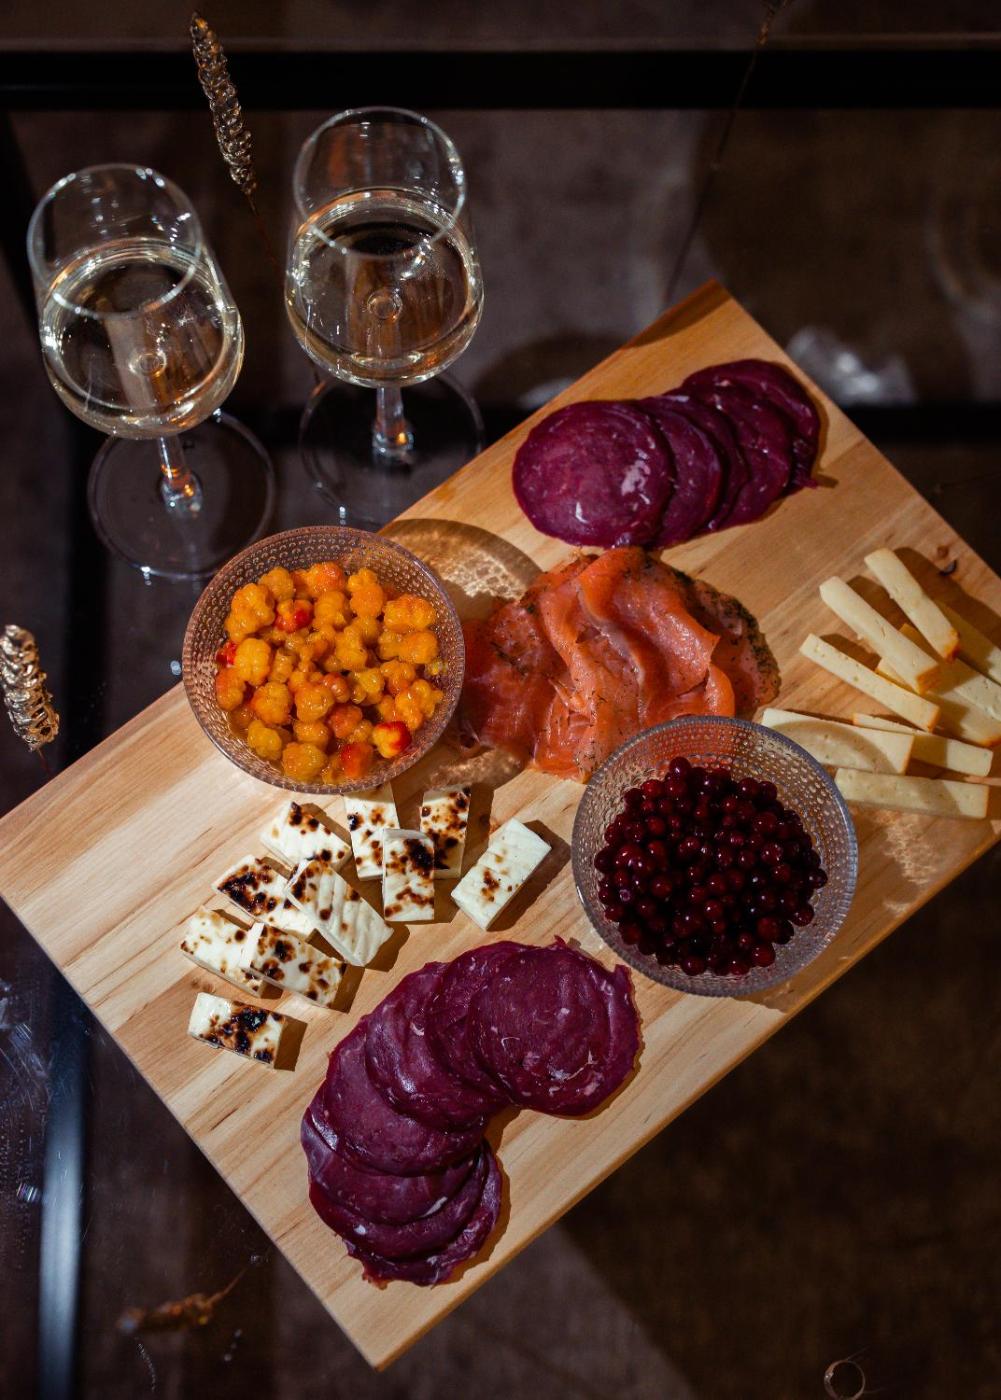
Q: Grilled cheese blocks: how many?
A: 10